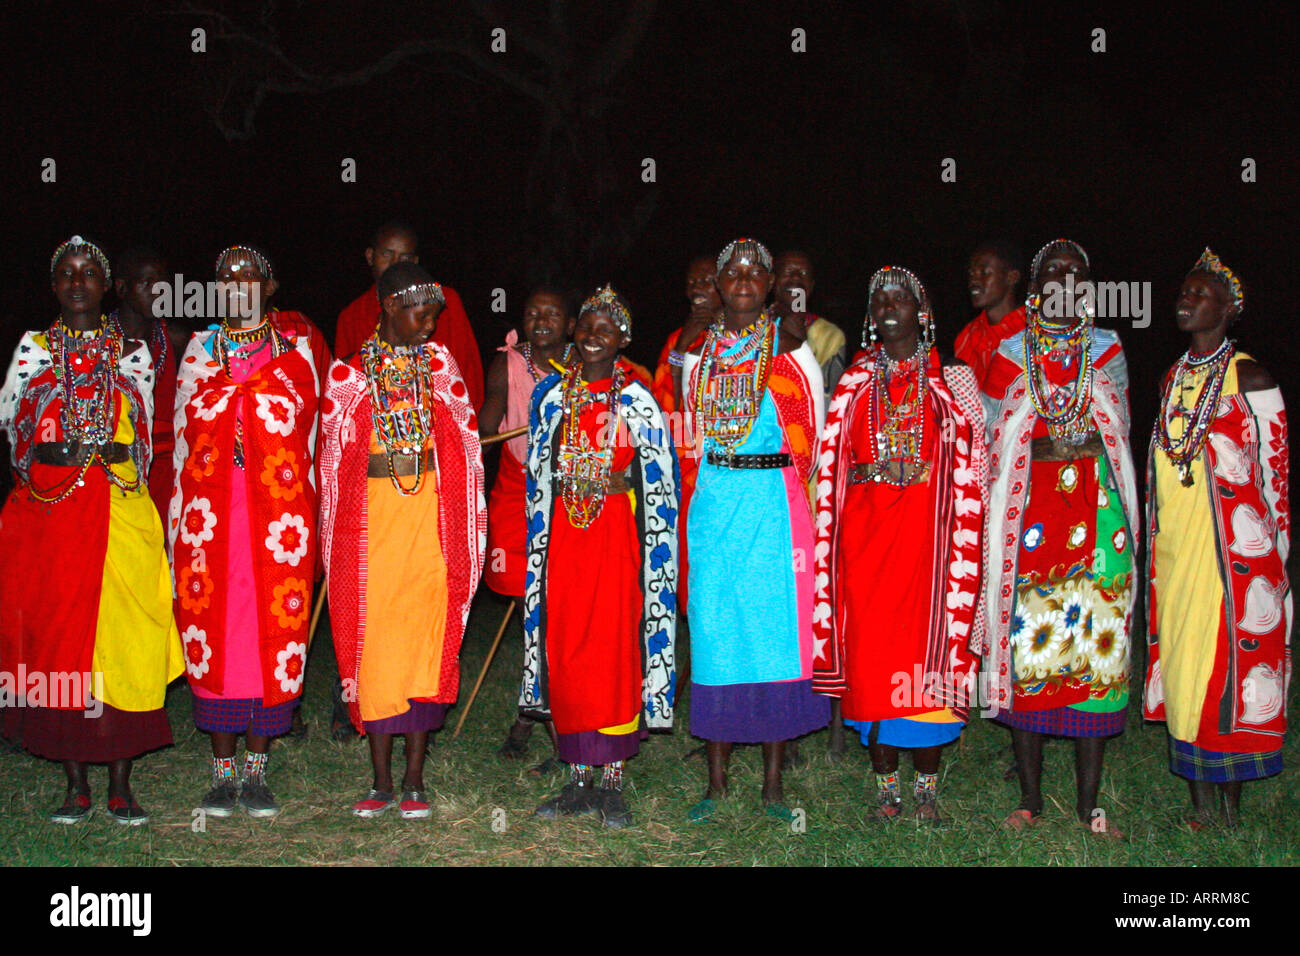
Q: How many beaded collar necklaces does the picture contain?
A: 8